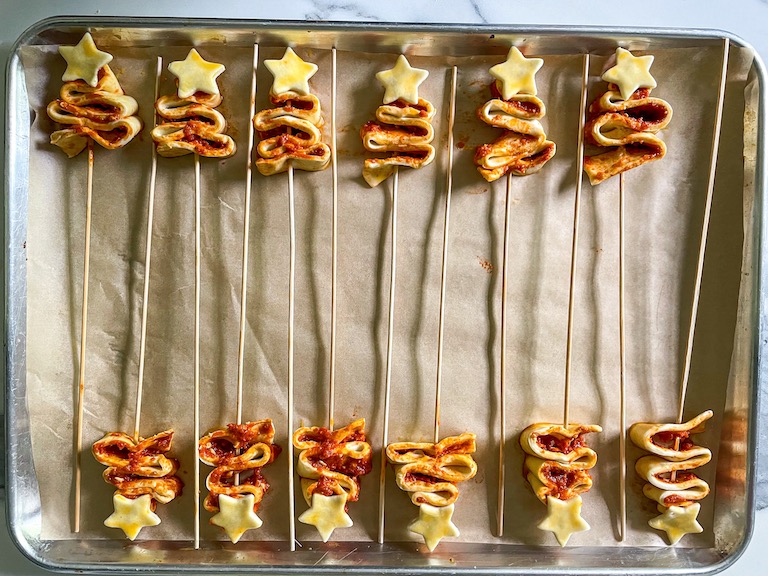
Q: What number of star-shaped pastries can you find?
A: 12